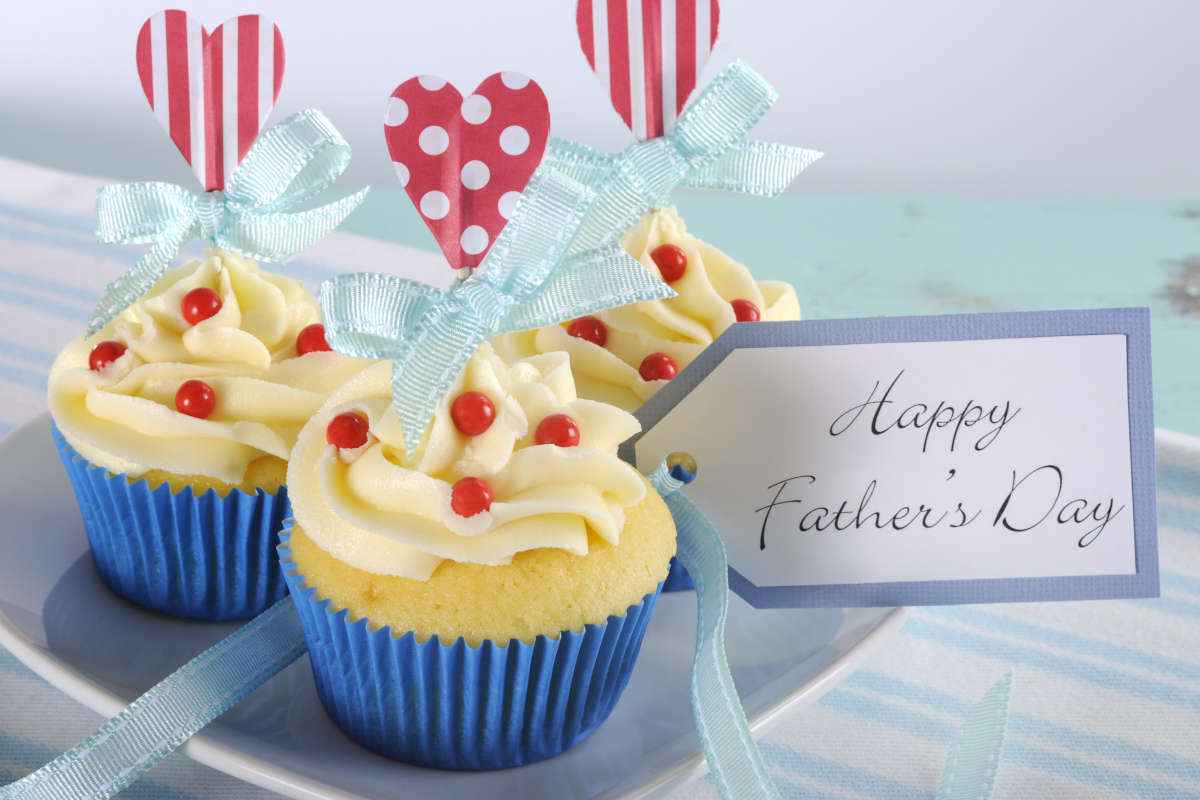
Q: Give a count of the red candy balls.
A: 12